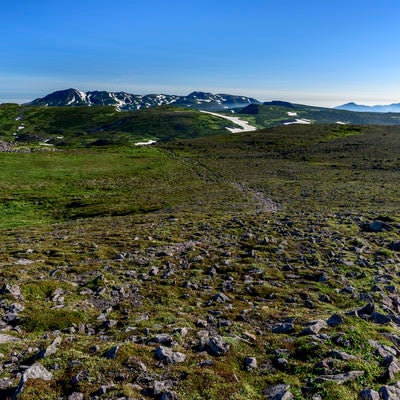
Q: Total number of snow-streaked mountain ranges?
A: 1